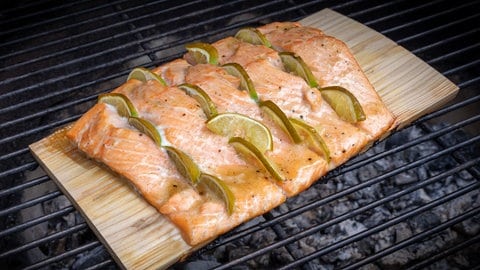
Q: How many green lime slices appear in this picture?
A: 15